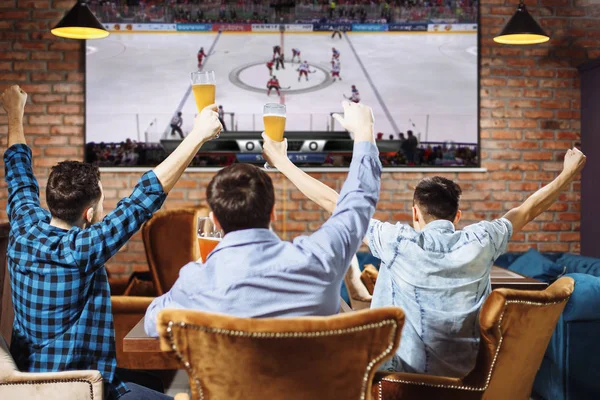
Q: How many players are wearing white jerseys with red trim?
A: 5